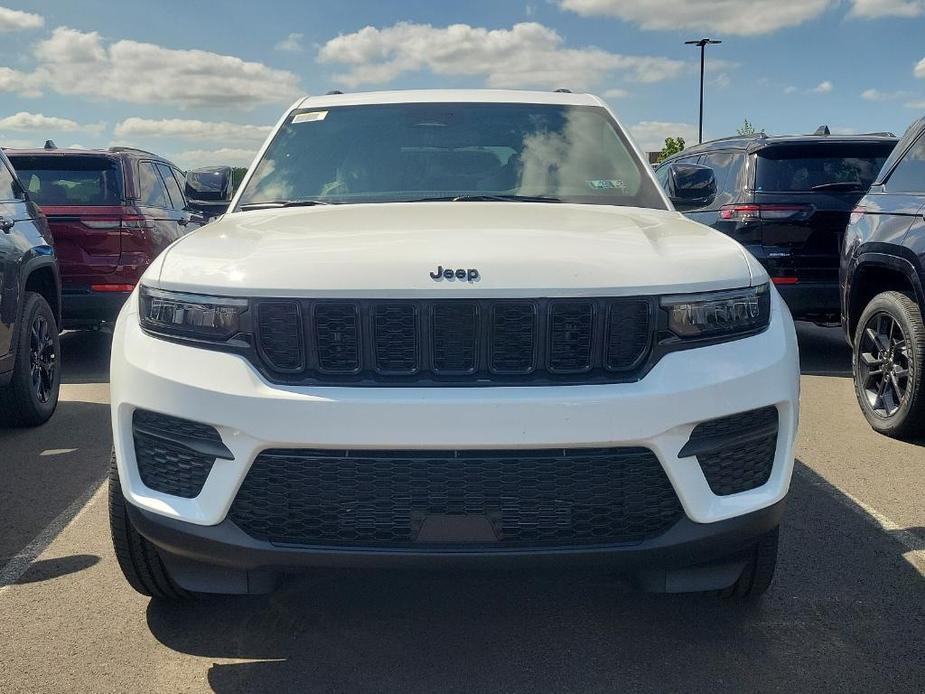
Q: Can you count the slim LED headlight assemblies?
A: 2